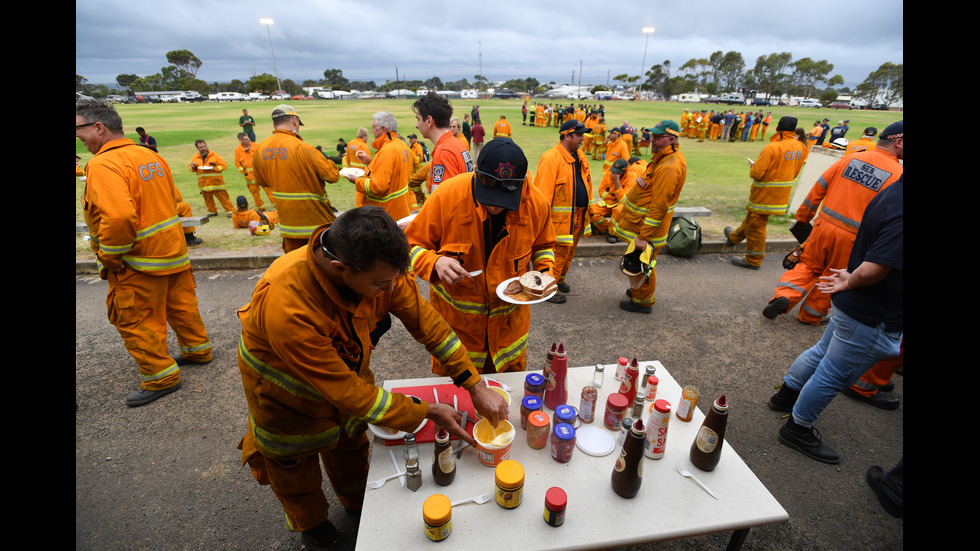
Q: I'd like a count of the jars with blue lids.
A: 4